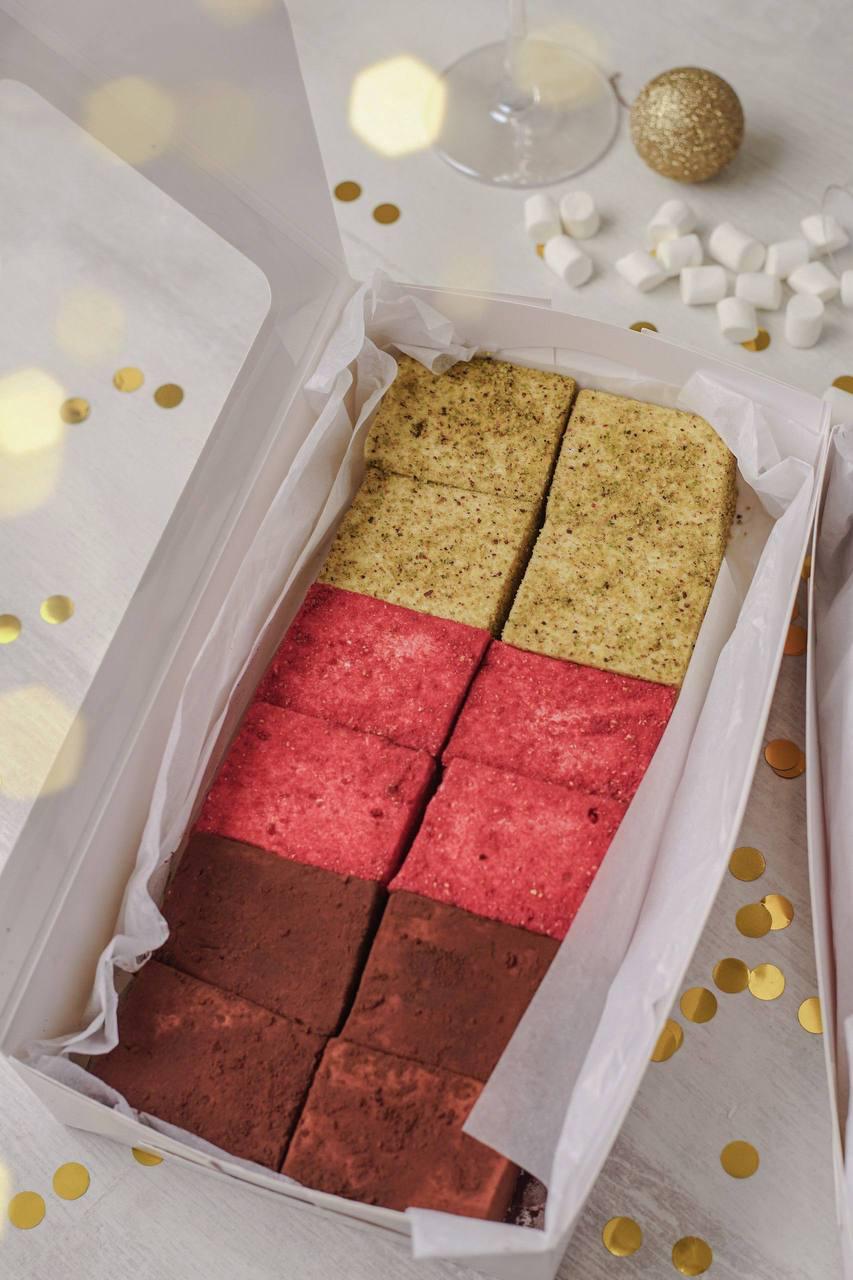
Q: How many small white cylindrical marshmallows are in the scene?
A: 15